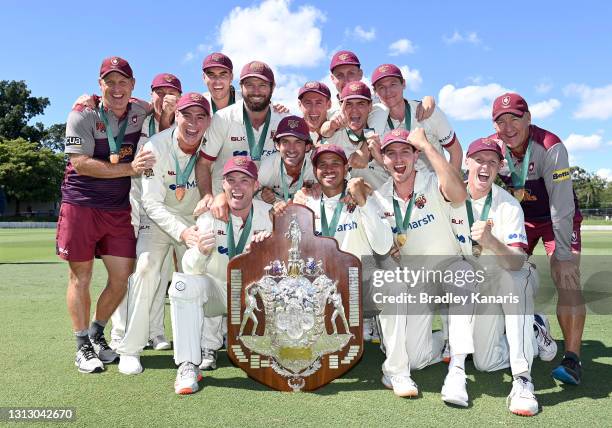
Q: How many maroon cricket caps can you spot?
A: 15